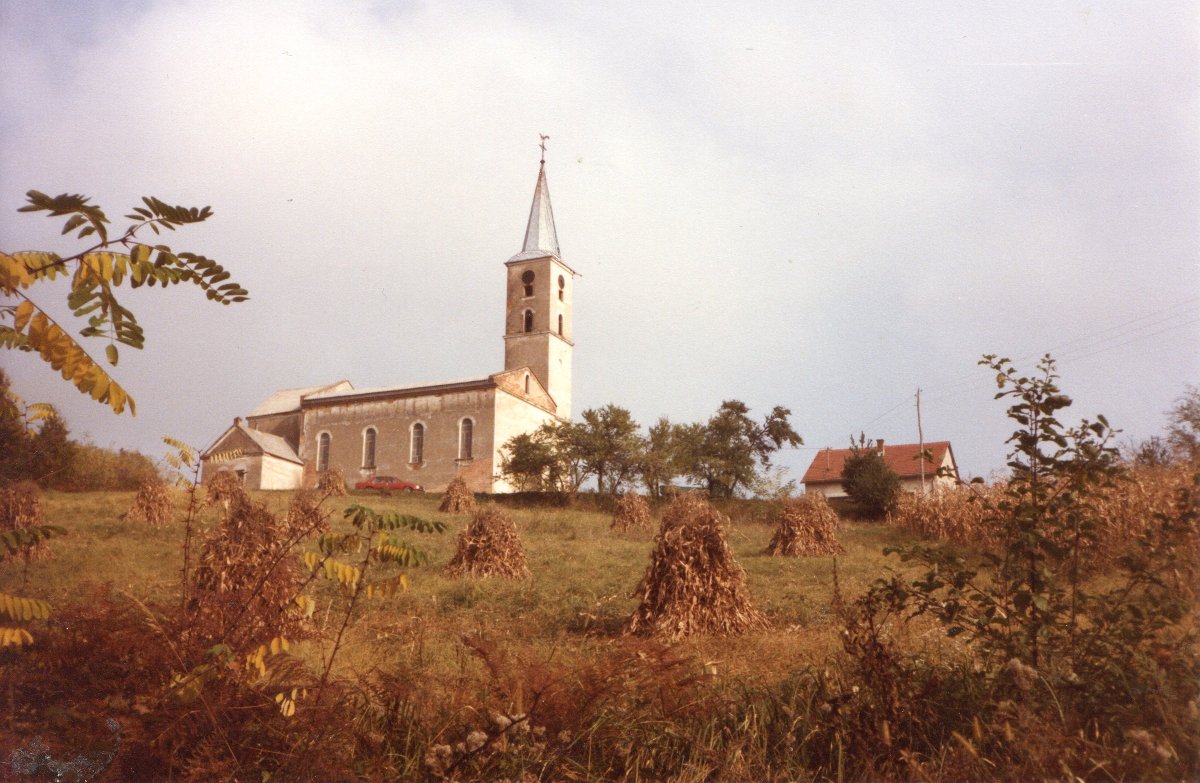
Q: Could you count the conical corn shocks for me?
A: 11